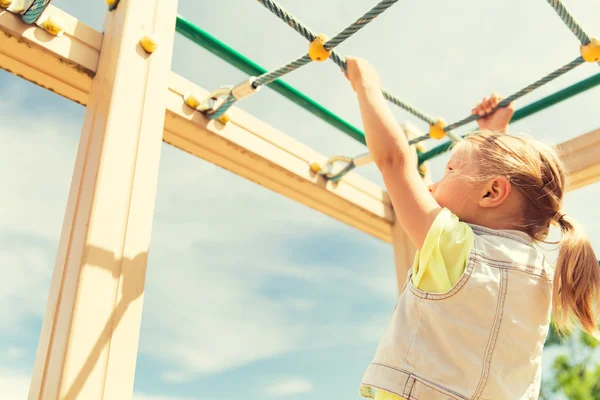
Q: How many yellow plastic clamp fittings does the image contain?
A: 3